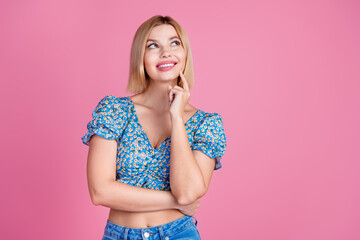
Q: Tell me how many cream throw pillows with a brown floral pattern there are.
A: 0